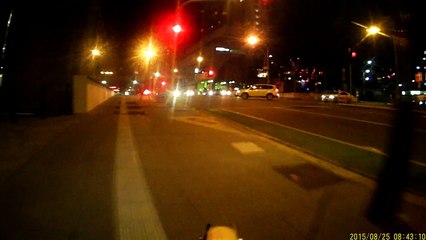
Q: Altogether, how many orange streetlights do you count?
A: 4